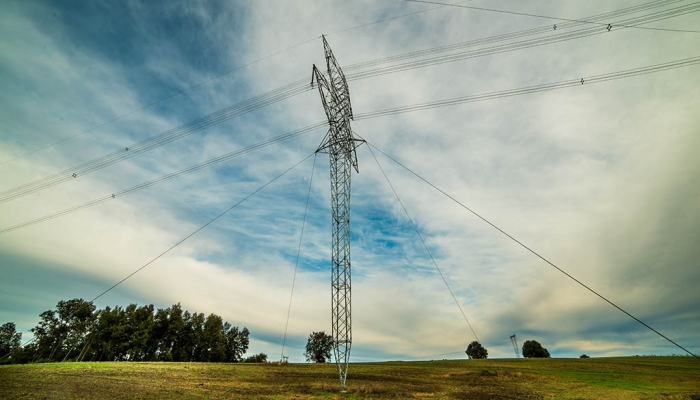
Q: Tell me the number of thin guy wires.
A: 4